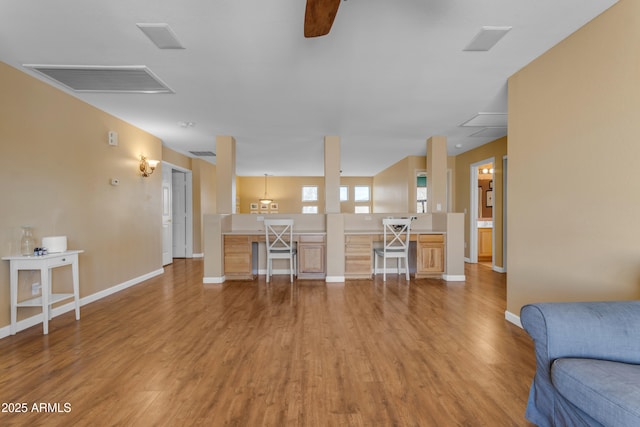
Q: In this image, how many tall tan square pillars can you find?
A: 3